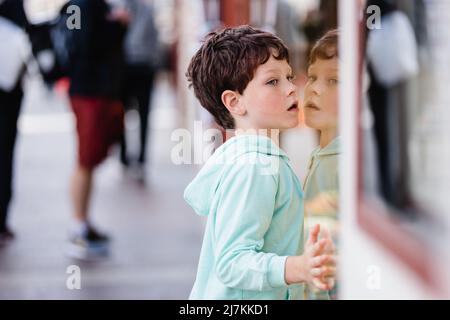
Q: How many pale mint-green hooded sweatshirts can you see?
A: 1